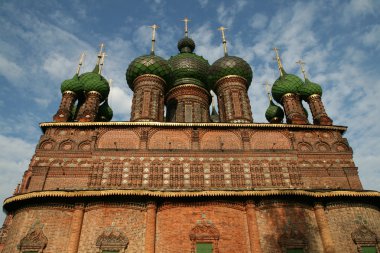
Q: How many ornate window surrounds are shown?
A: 5